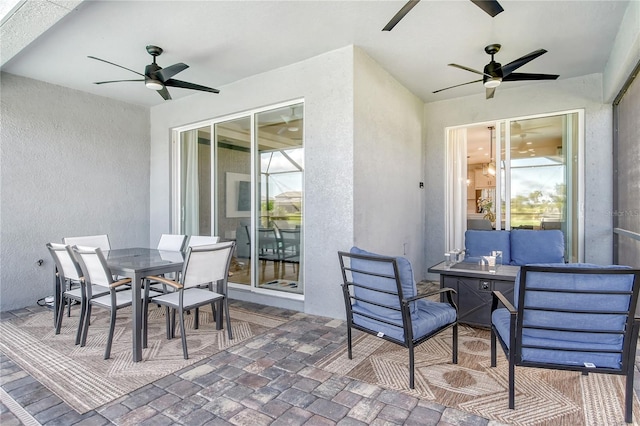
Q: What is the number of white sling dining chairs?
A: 6